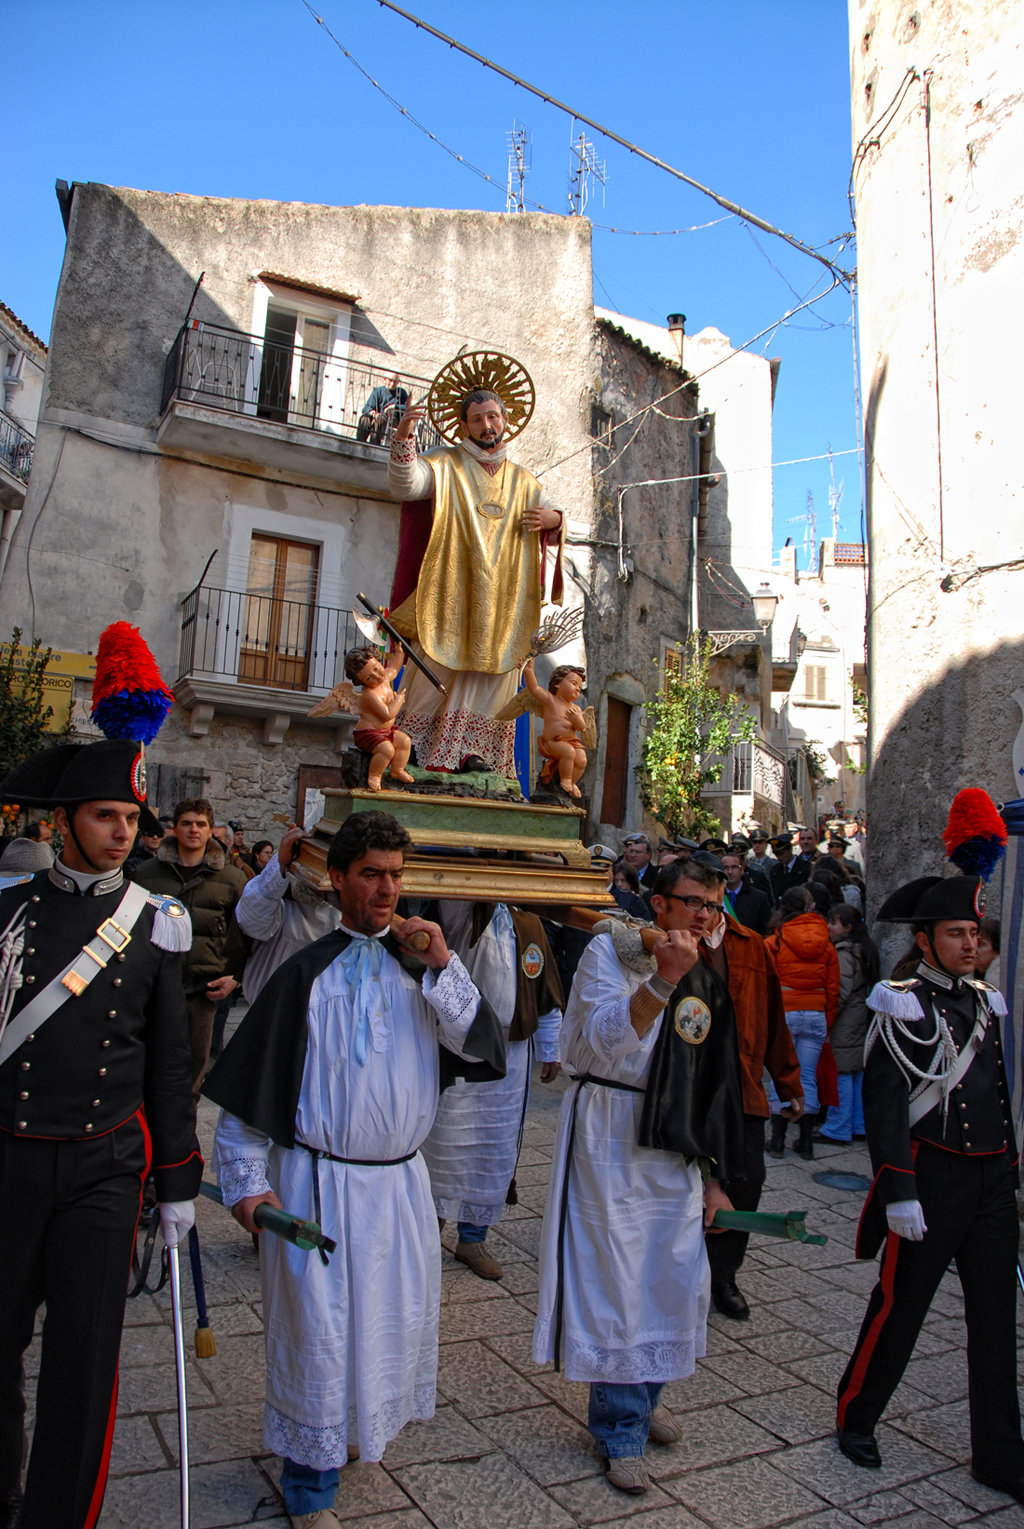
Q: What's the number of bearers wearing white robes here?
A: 4